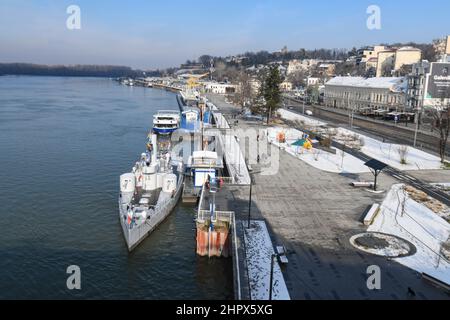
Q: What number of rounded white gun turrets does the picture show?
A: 2